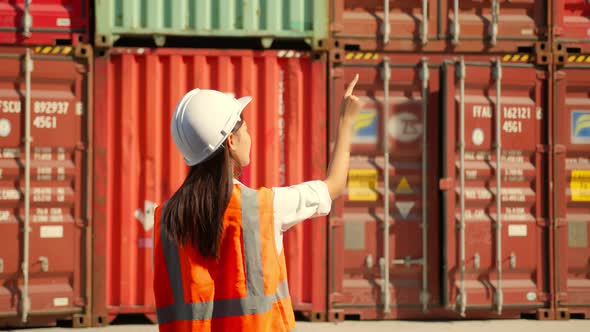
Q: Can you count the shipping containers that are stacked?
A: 8